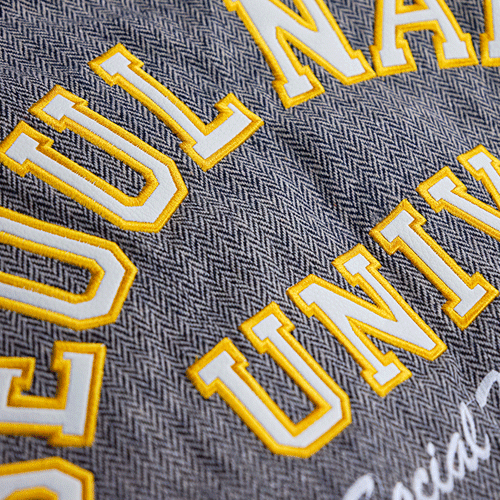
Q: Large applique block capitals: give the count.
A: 12